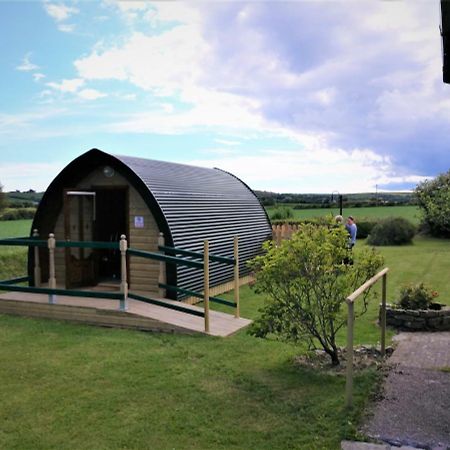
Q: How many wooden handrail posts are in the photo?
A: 8